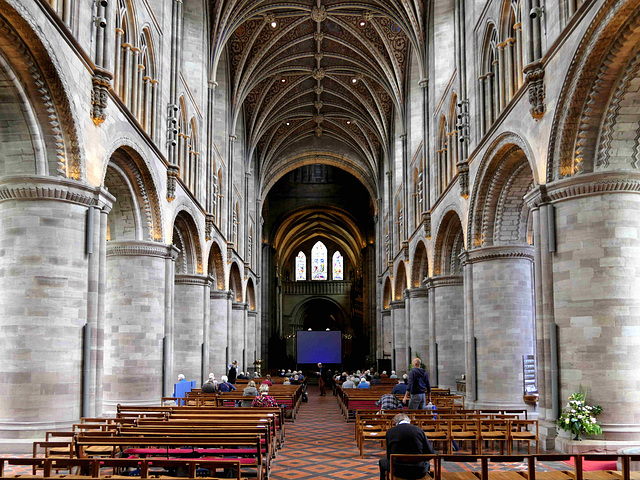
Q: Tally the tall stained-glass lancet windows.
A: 3